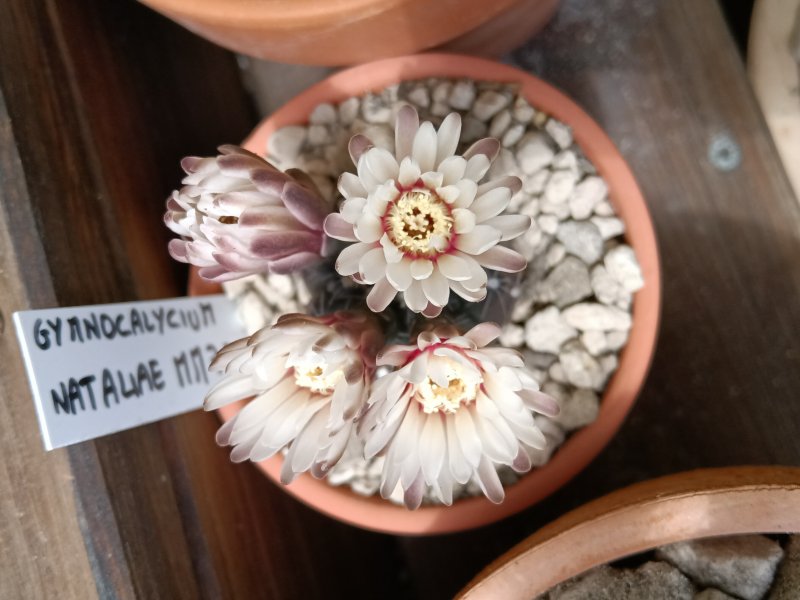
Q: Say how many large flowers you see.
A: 4